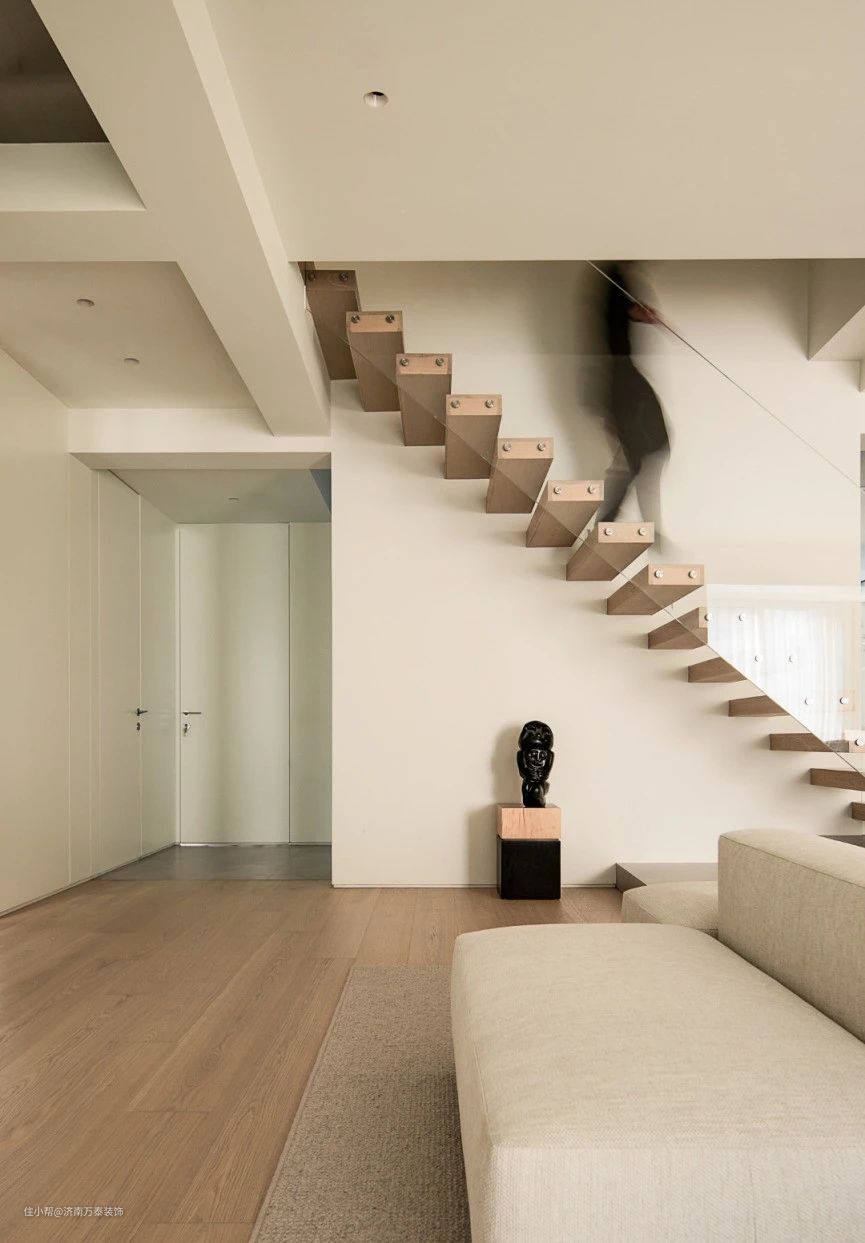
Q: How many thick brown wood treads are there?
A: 14